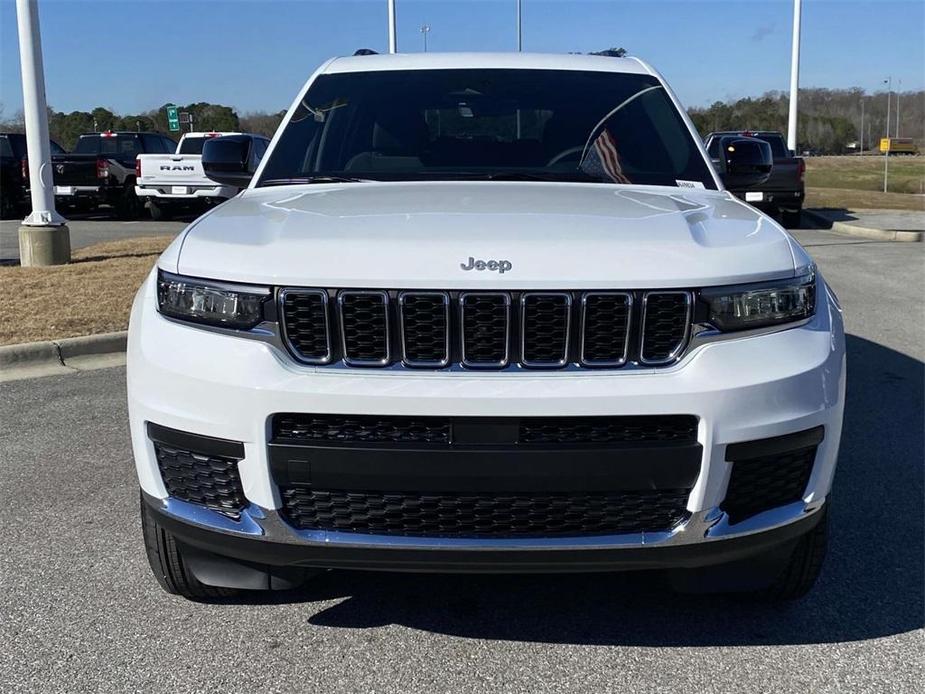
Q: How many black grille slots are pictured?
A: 7